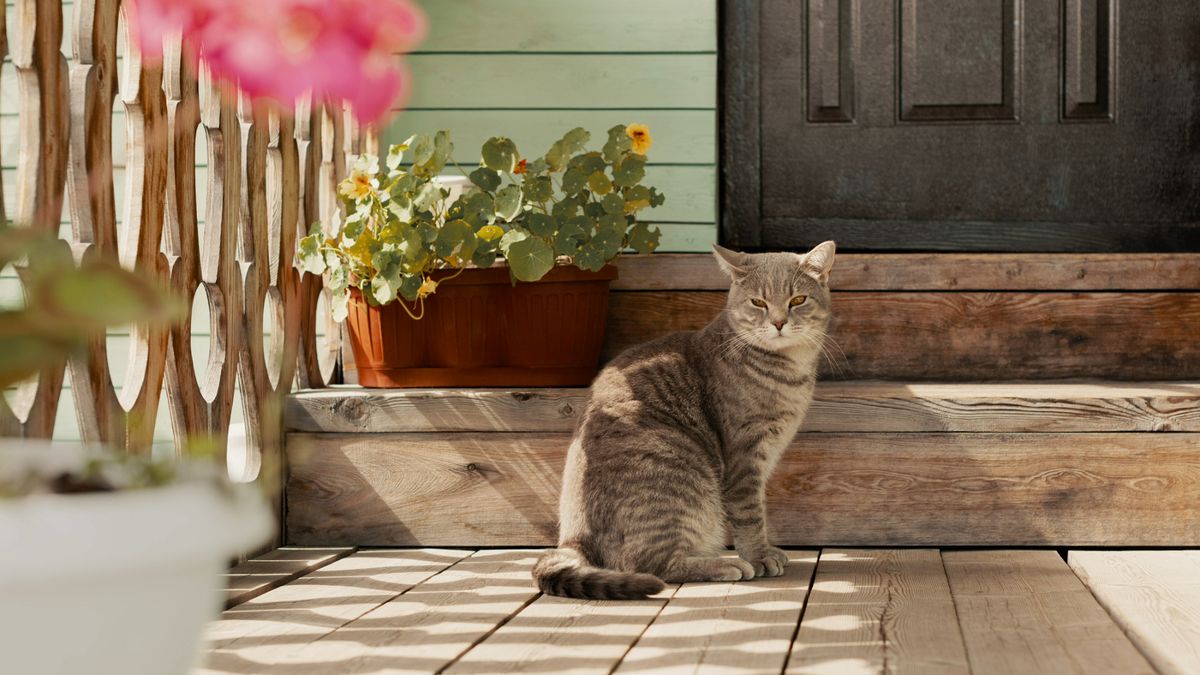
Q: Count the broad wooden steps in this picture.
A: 2